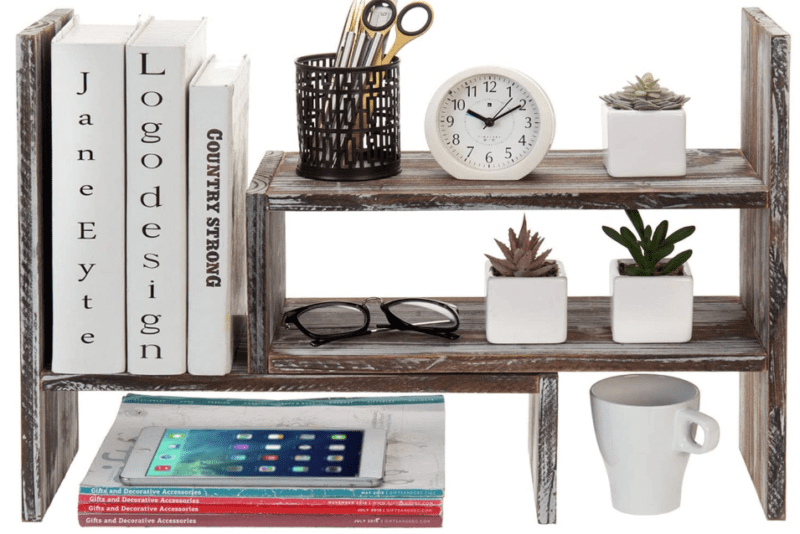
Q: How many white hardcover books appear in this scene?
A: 3